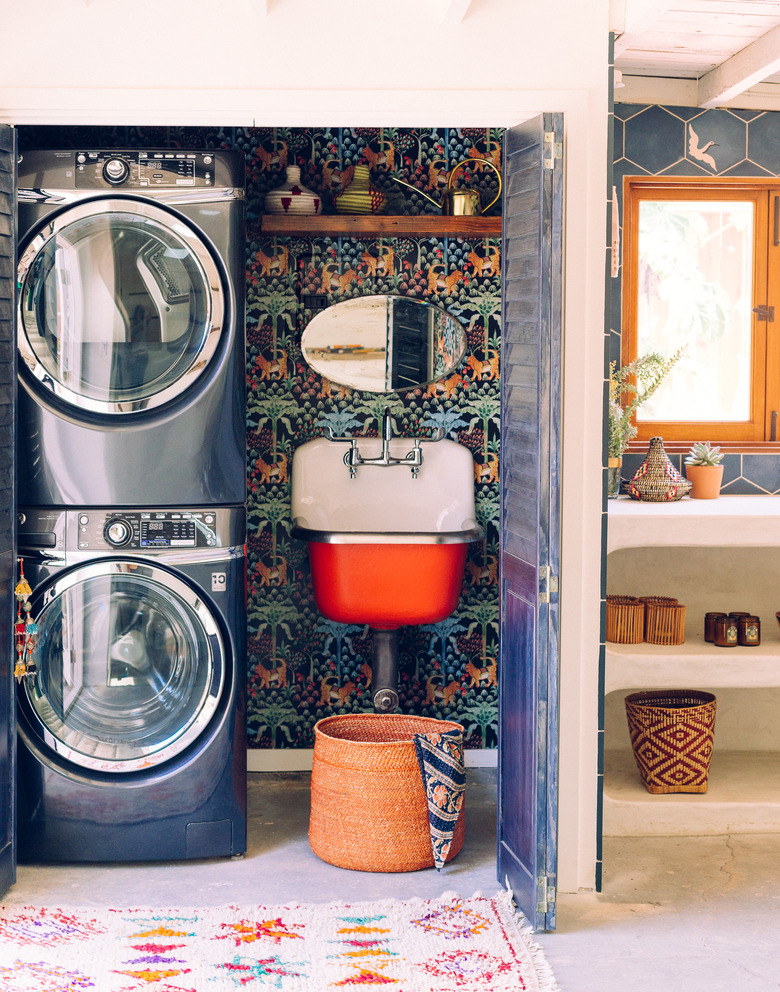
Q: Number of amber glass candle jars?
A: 4